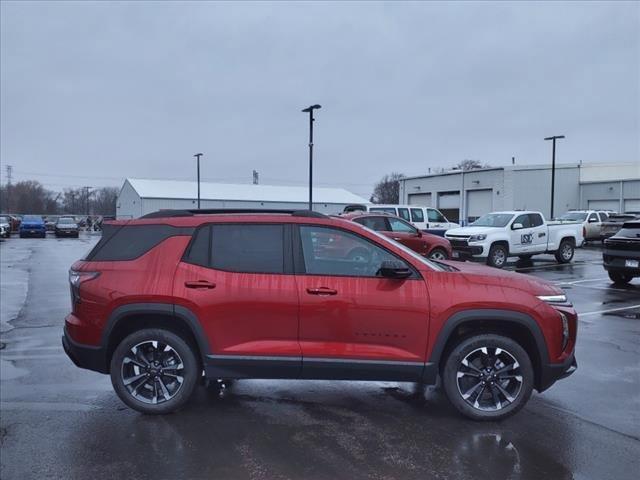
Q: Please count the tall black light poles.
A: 3